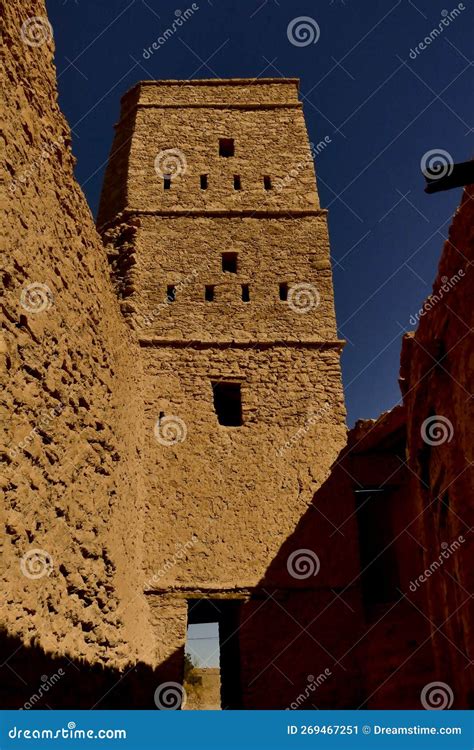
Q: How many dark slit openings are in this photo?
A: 8